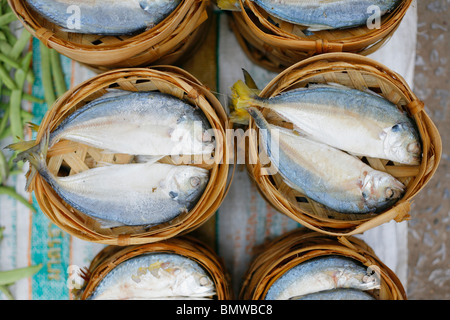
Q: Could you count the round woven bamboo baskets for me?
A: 6